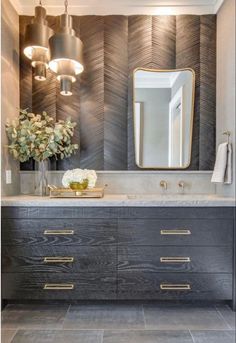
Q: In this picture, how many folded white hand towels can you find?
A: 1